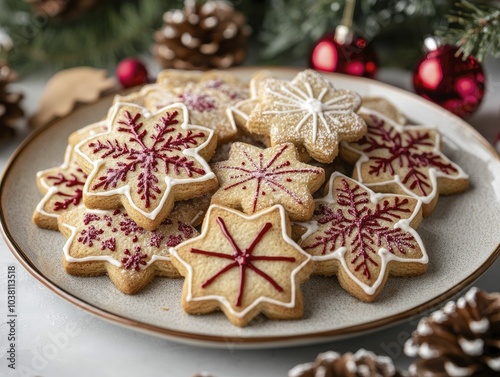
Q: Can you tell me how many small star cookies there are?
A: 1